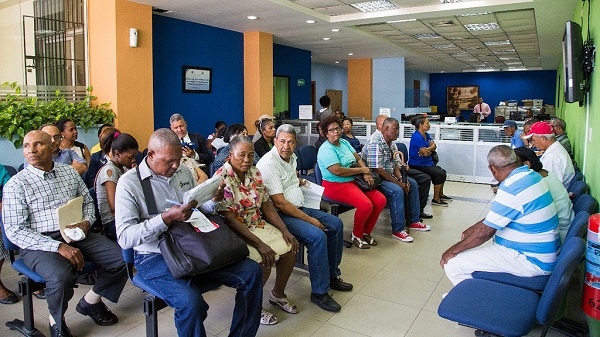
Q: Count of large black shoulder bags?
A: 1